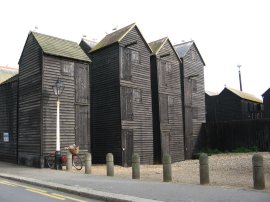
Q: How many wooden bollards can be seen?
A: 7